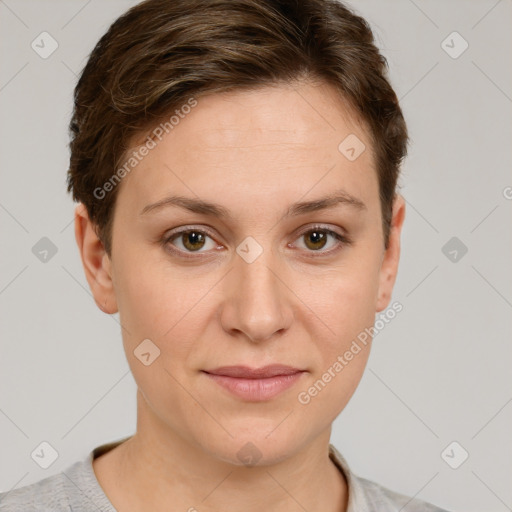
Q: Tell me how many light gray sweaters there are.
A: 1